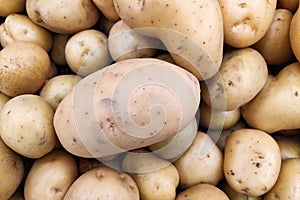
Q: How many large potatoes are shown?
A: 2